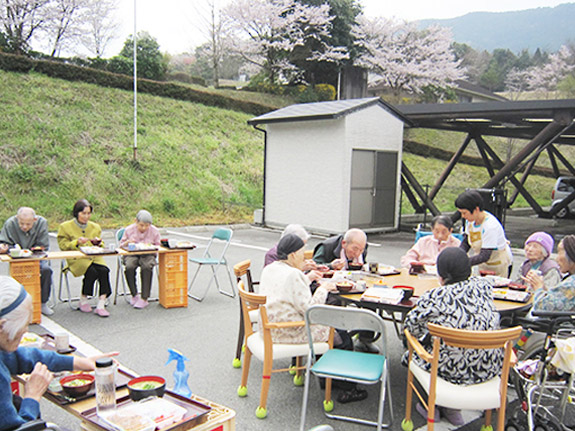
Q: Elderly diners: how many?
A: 11